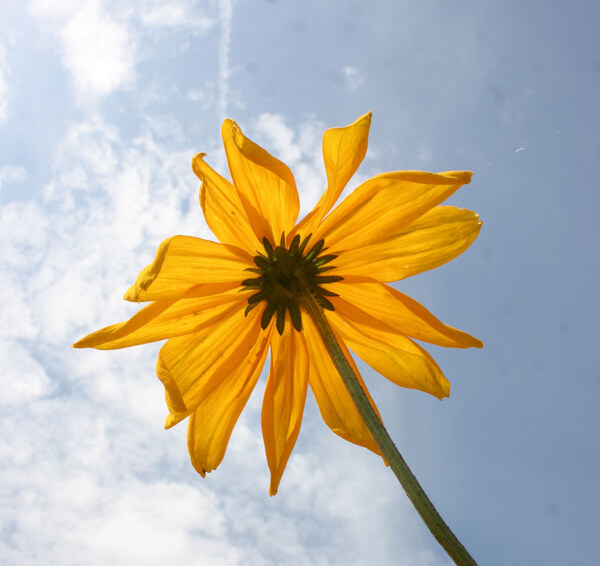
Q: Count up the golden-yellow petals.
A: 13